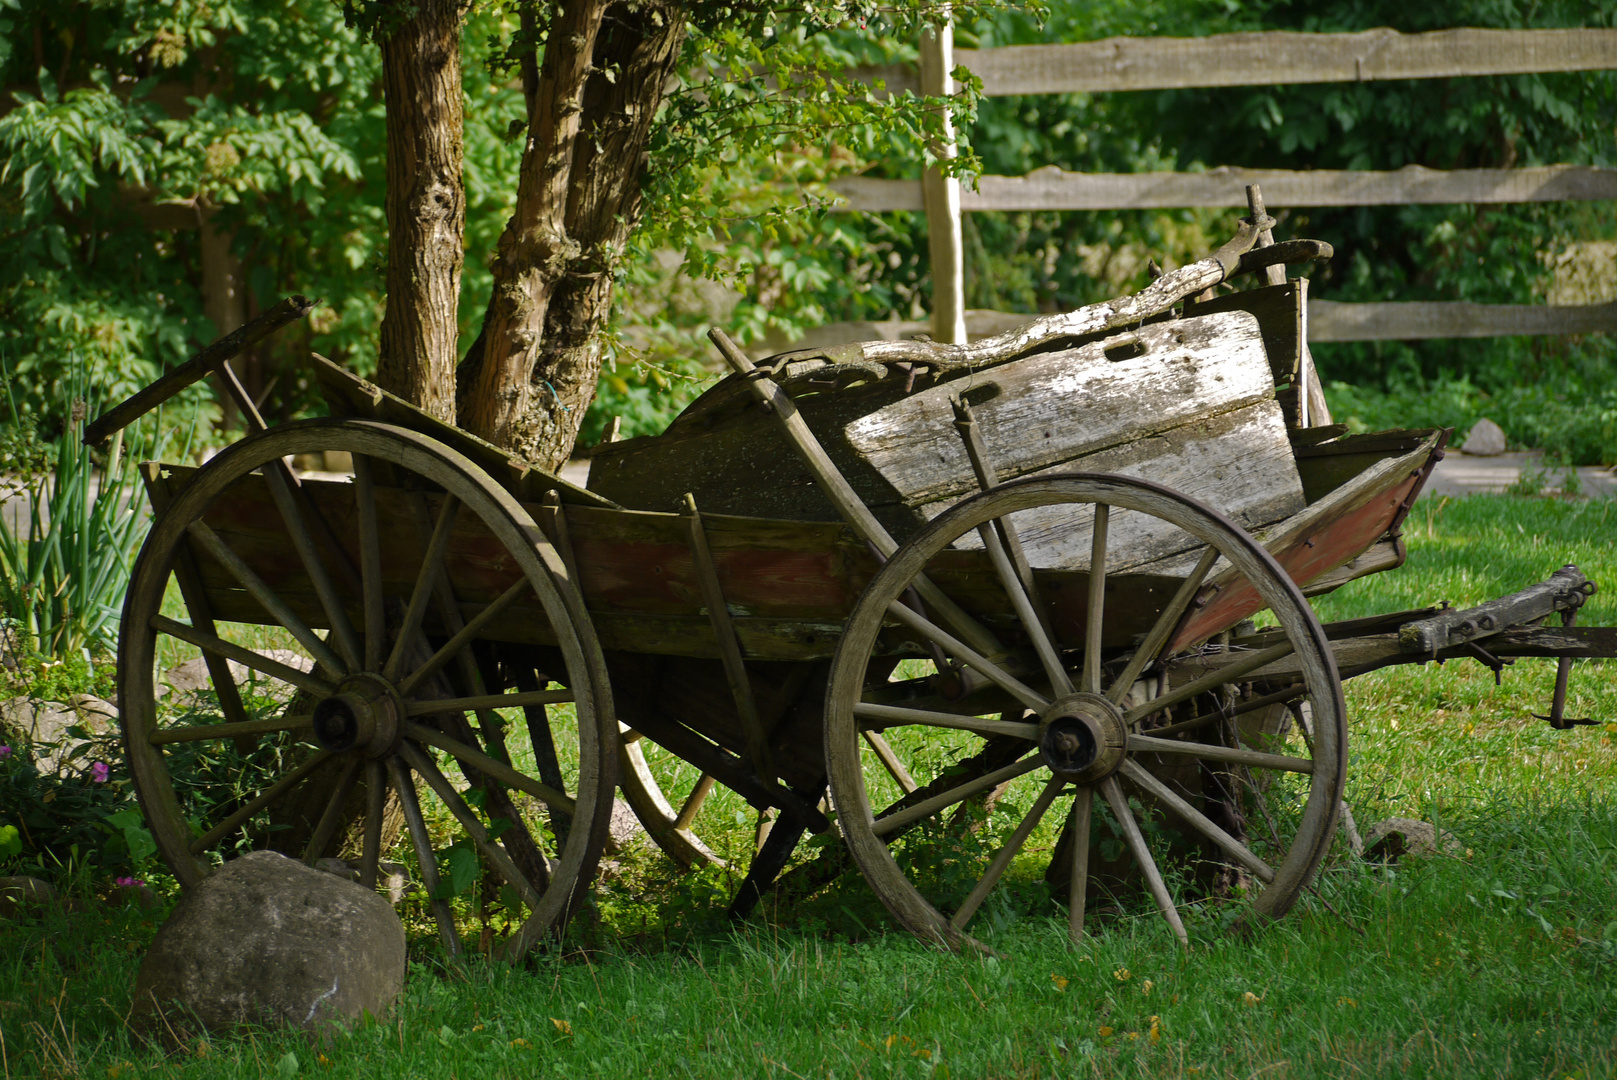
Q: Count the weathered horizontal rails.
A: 3